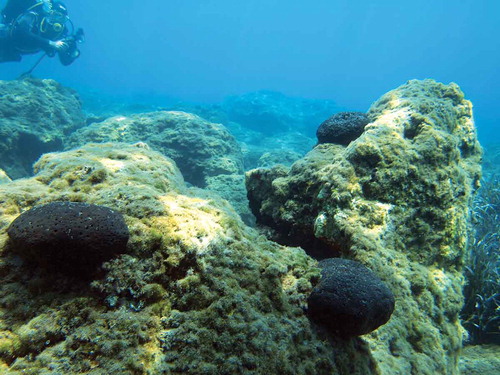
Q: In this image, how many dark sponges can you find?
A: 3